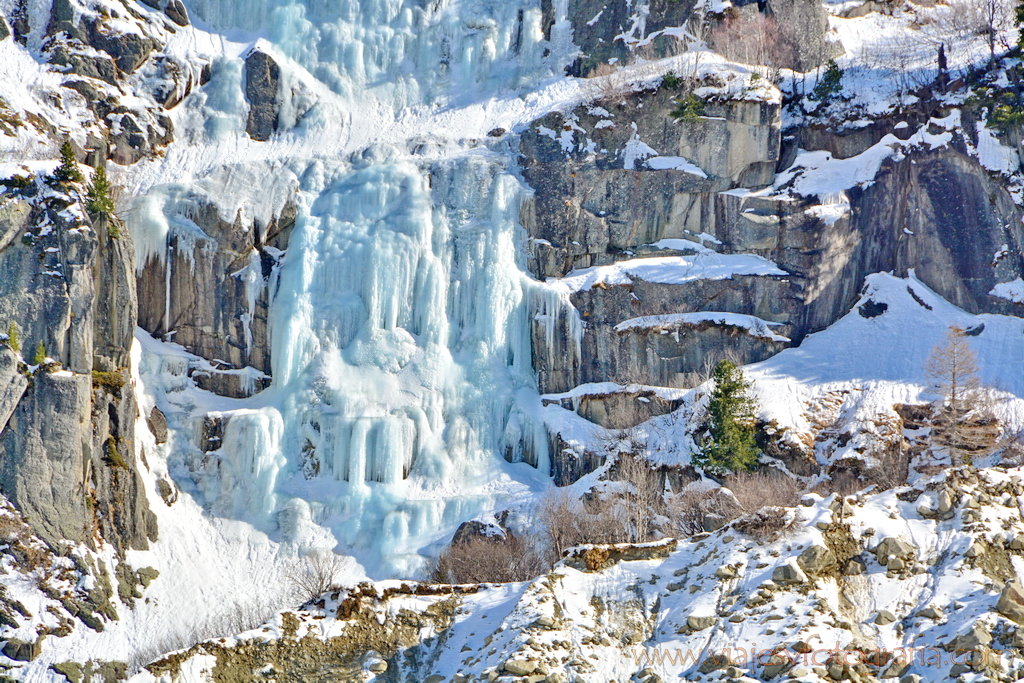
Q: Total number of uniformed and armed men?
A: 0